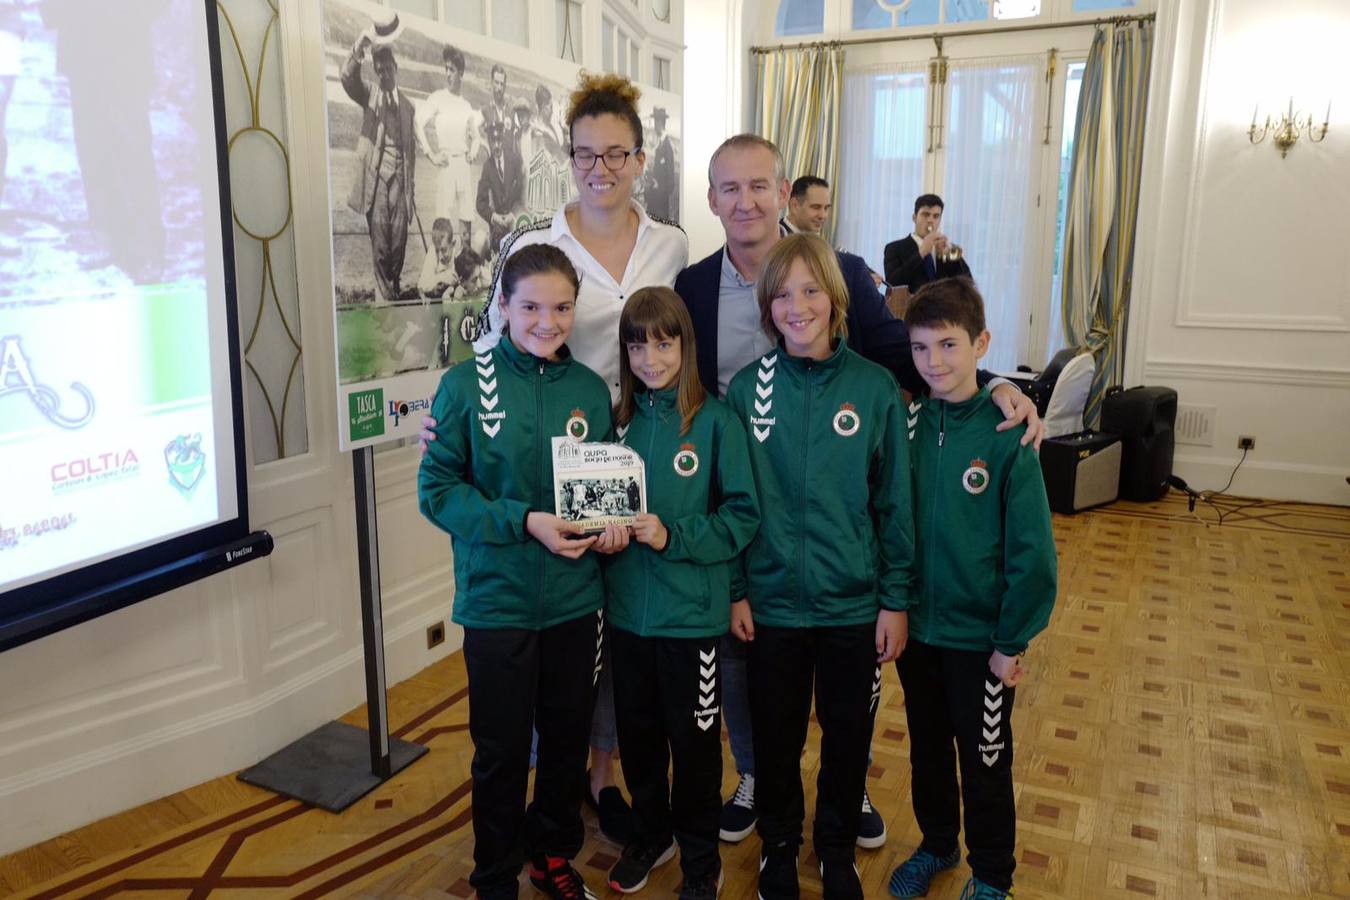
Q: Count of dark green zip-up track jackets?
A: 4